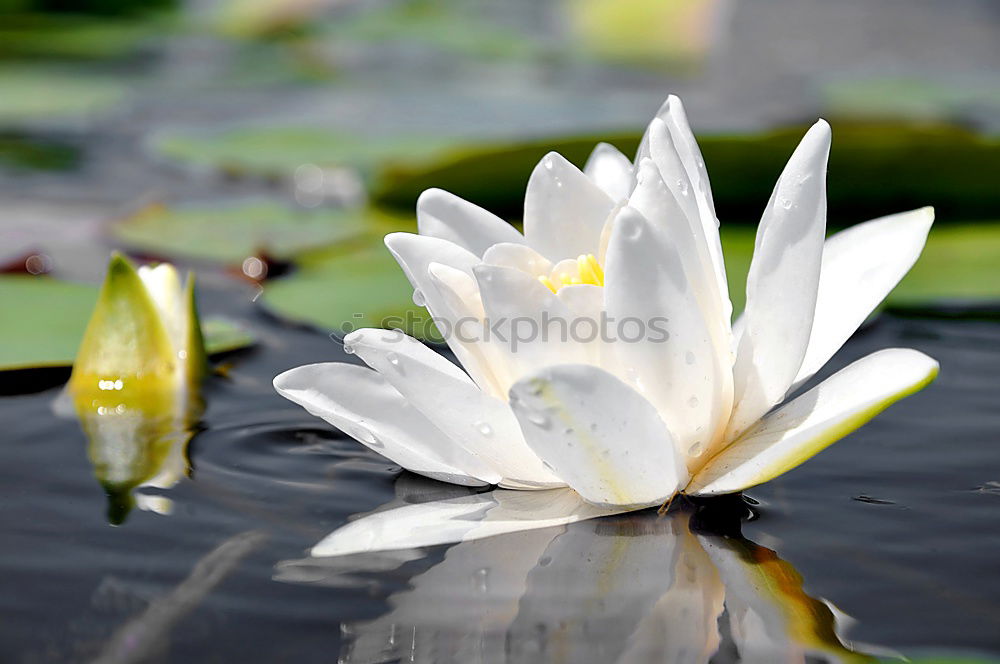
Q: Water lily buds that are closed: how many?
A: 1